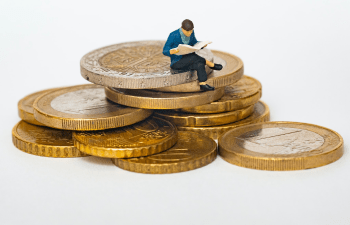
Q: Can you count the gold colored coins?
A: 11